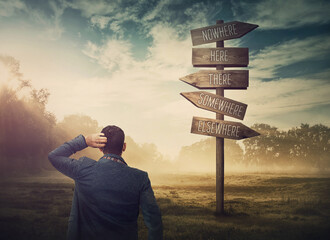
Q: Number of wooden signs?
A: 5